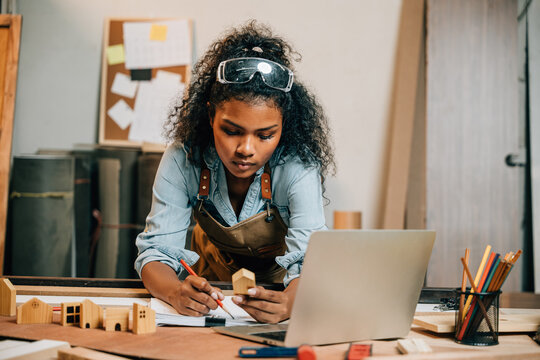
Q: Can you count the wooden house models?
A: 7